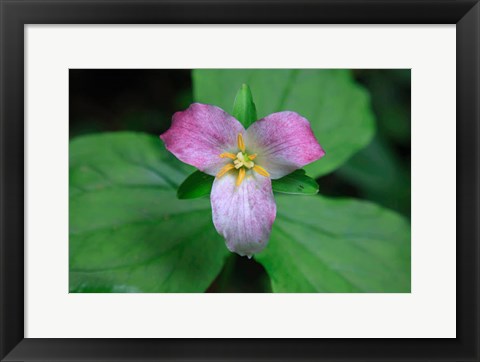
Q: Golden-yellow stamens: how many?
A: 6